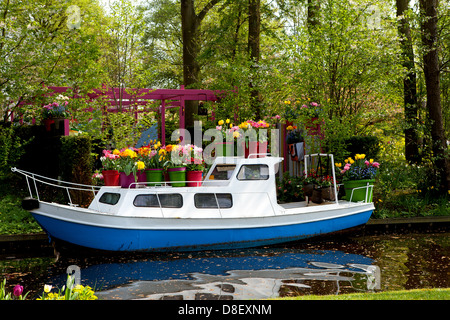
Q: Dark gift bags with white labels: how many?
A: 0